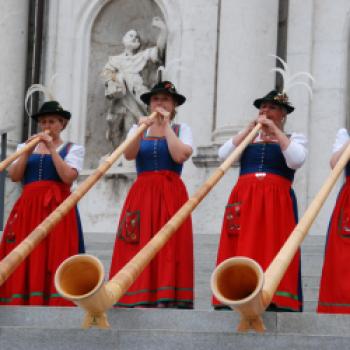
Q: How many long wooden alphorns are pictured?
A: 4